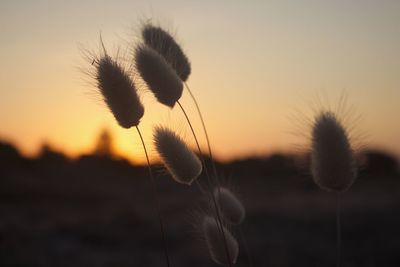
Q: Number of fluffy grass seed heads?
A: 7